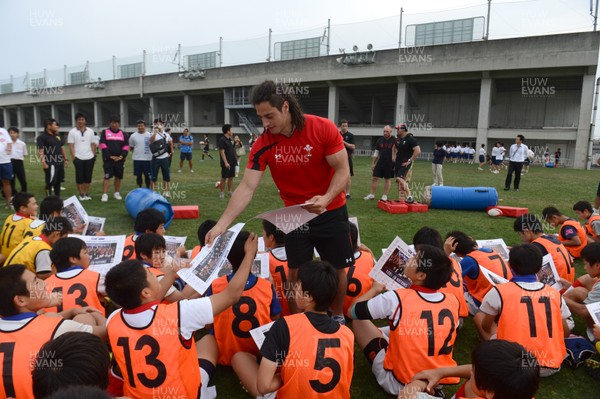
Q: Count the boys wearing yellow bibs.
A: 3